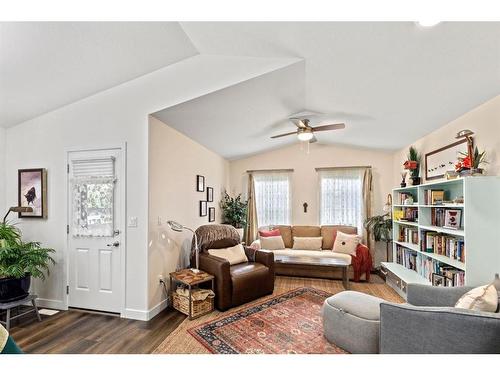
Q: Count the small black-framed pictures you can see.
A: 4